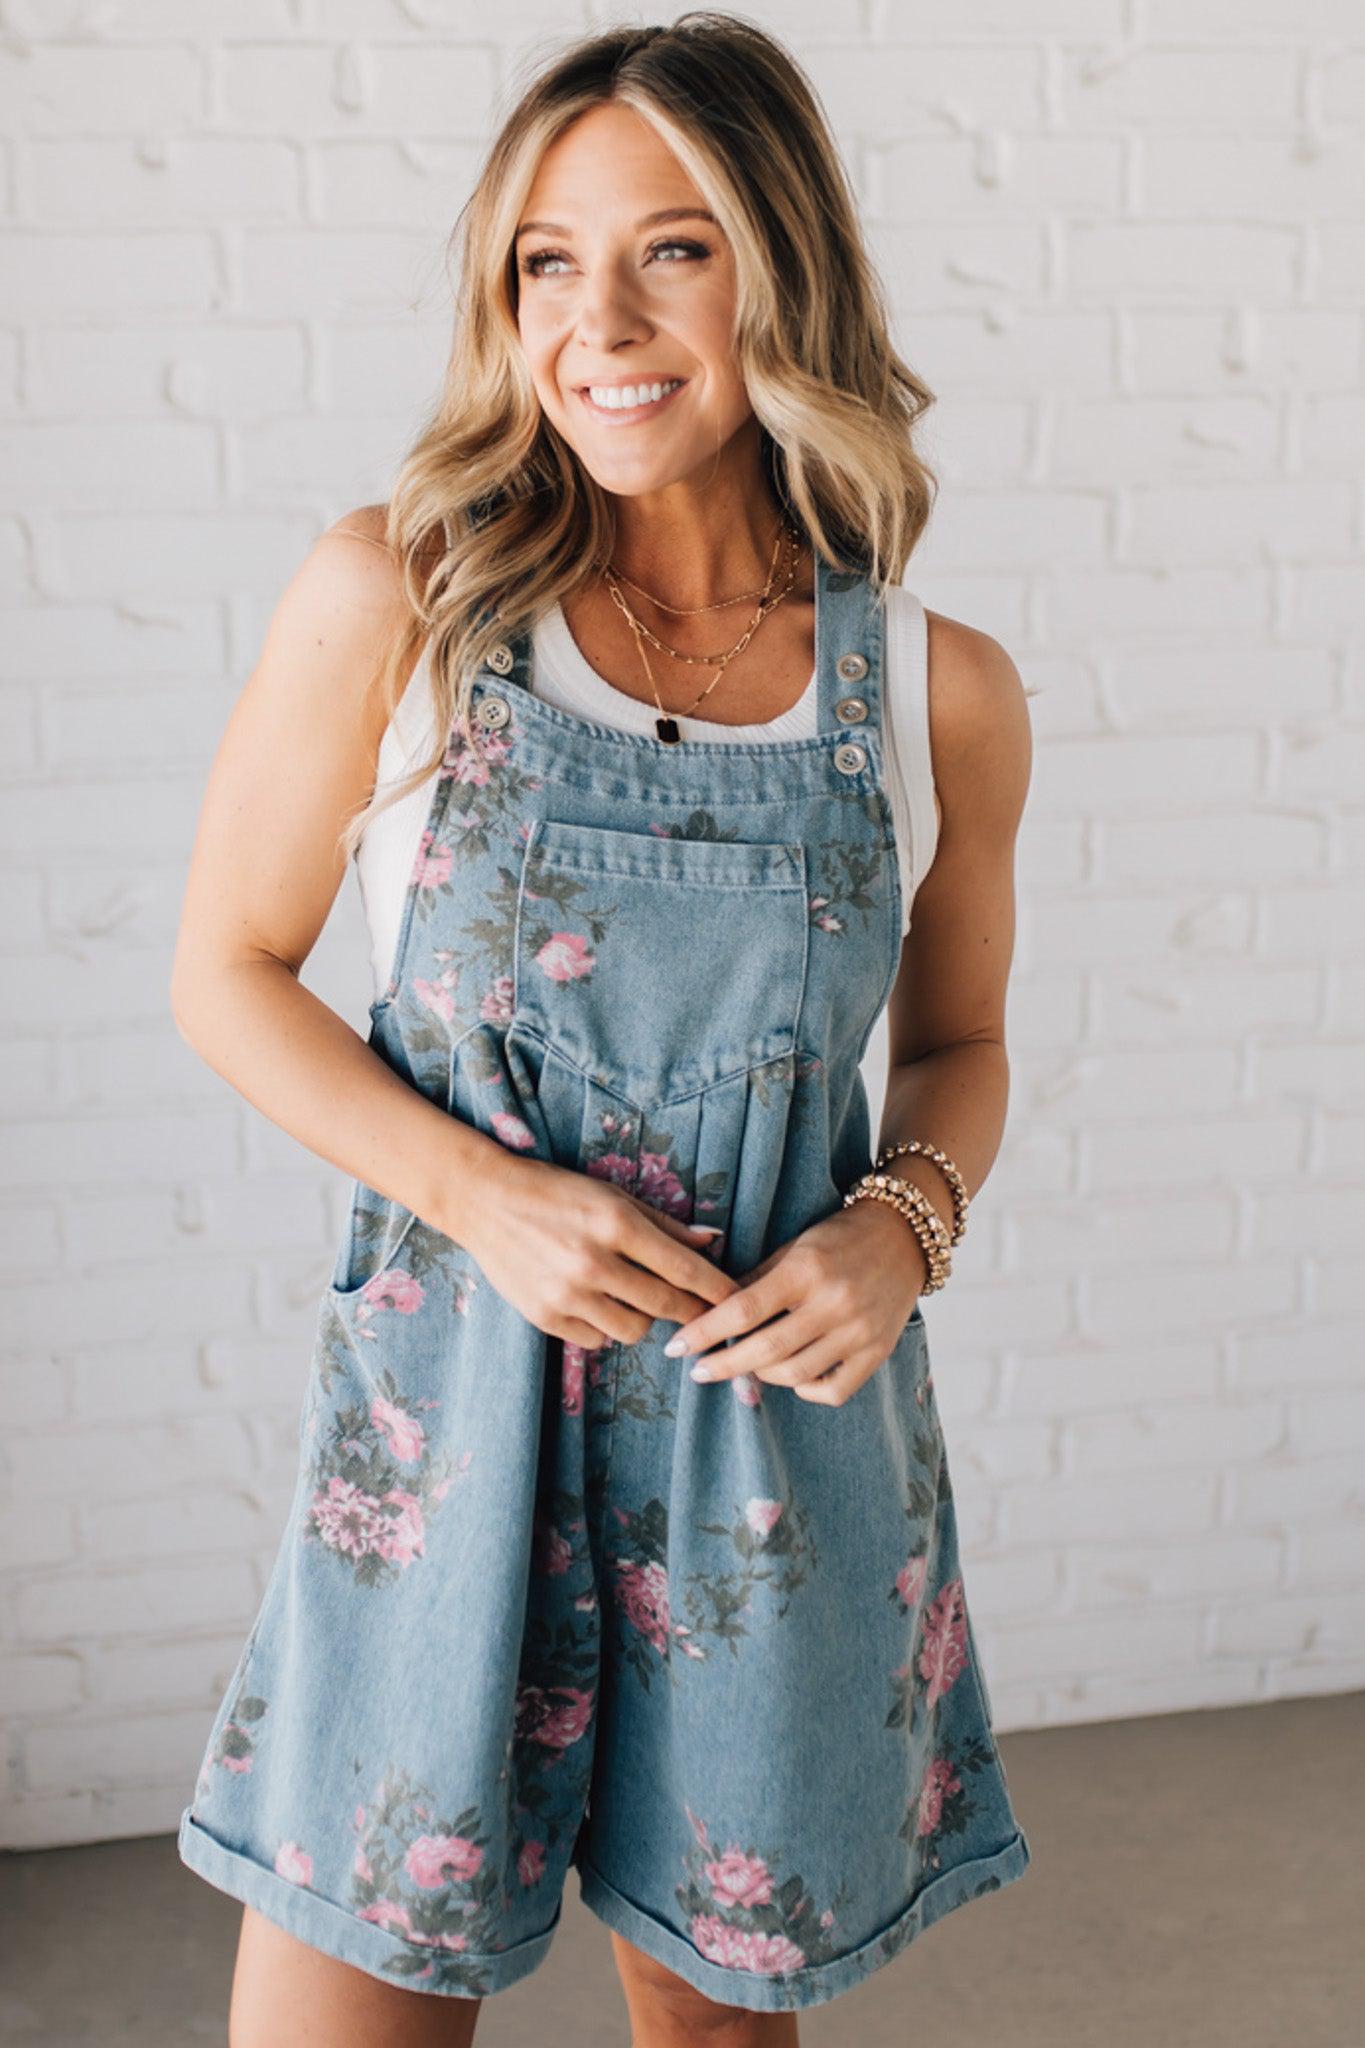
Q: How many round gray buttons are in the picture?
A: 5